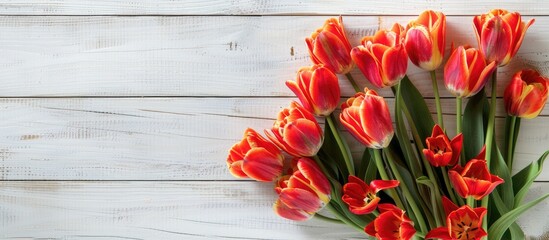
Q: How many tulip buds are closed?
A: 11